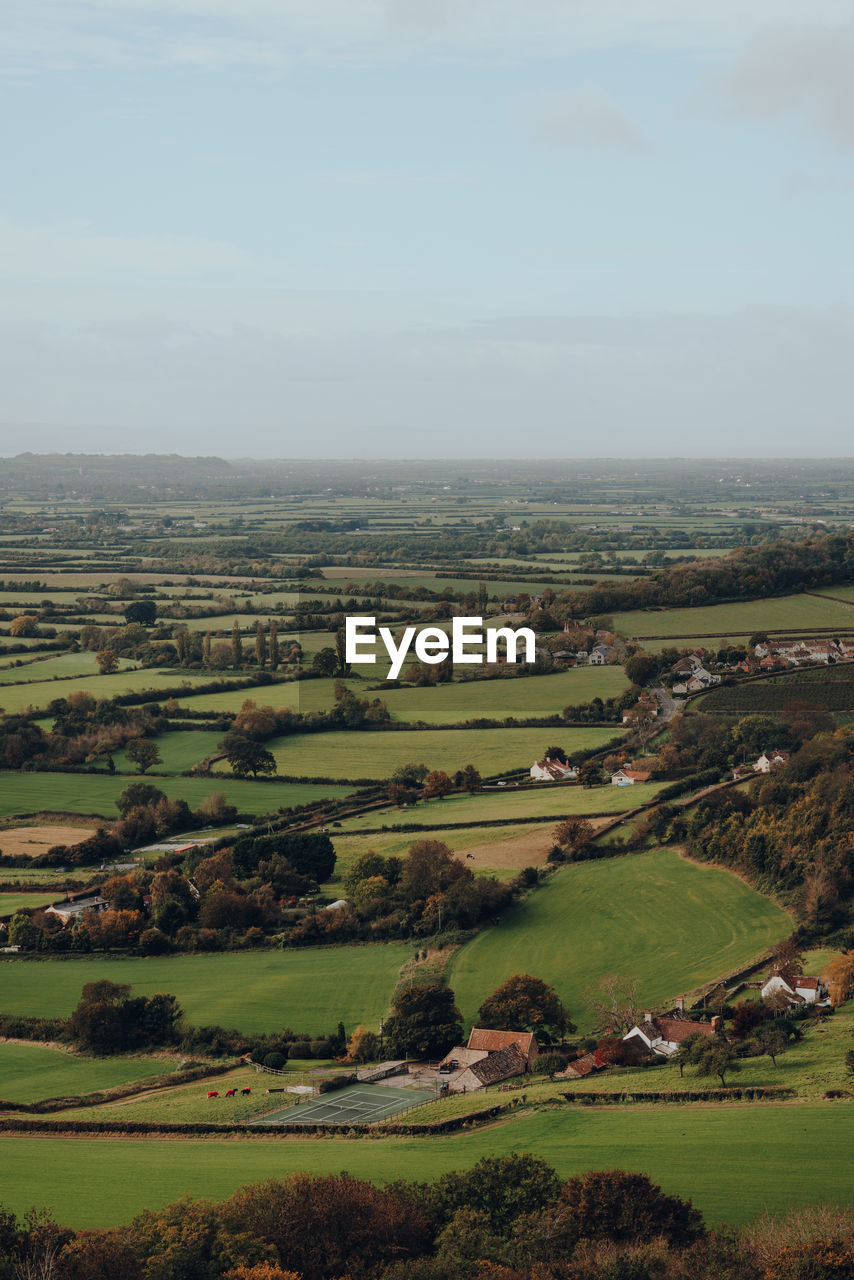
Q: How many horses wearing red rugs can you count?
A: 3